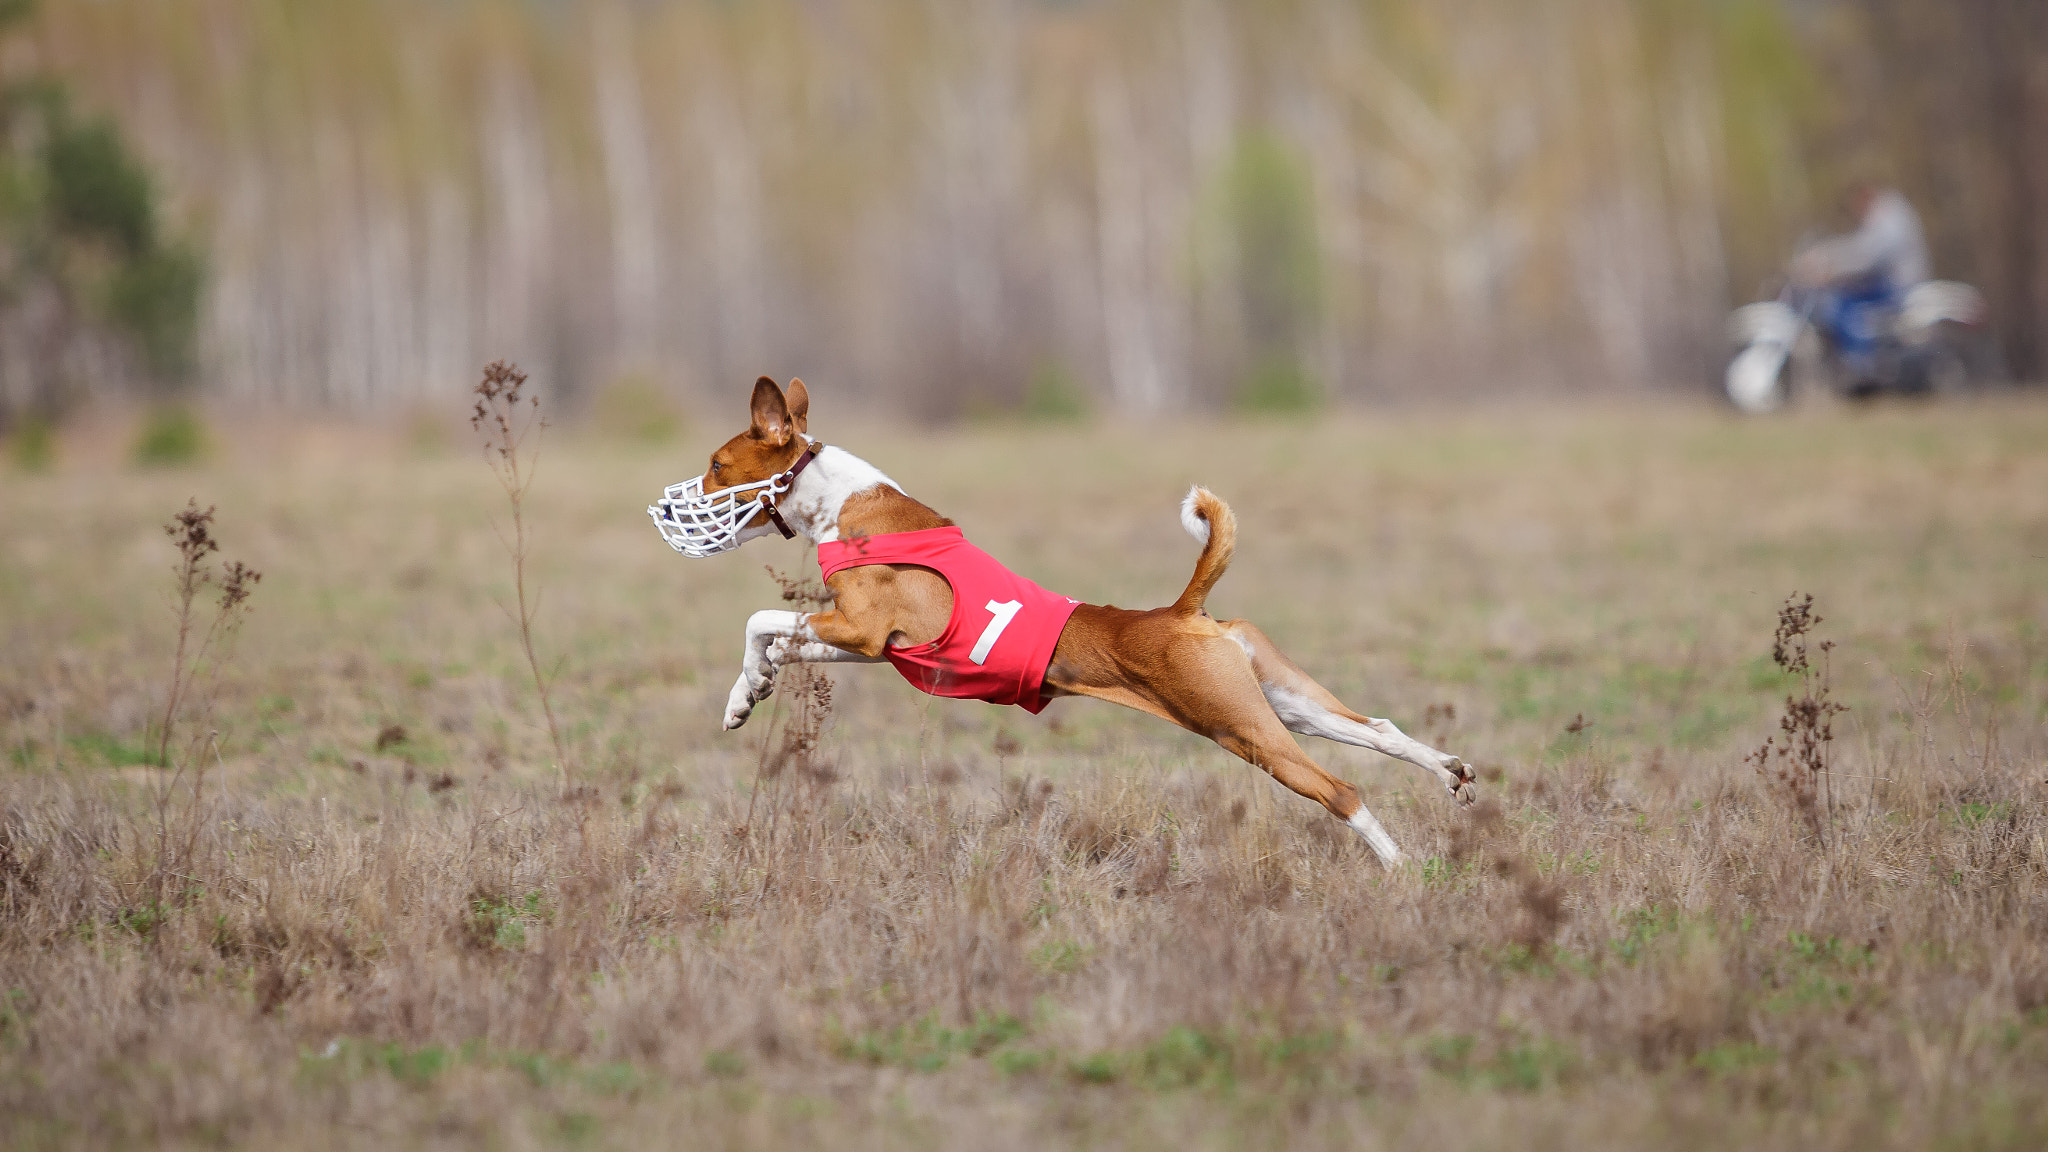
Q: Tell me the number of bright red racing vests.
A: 1